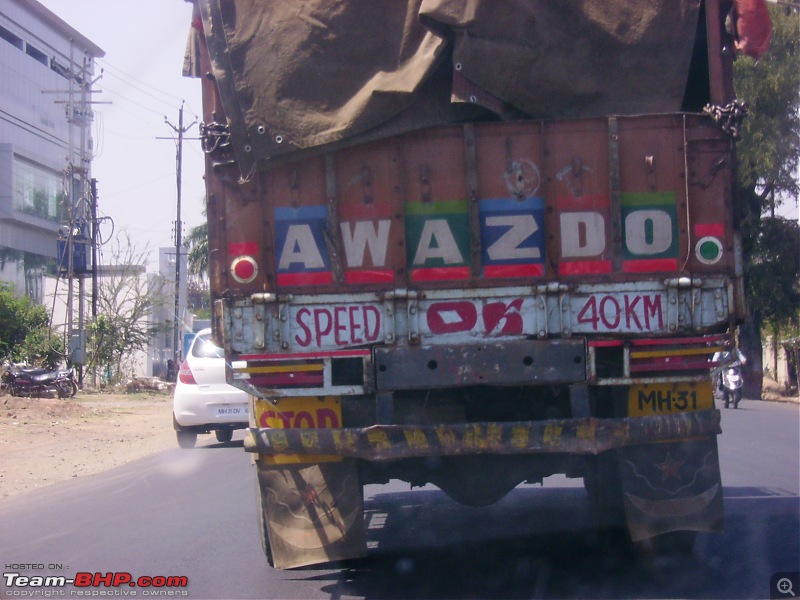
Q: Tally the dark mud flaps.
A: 2